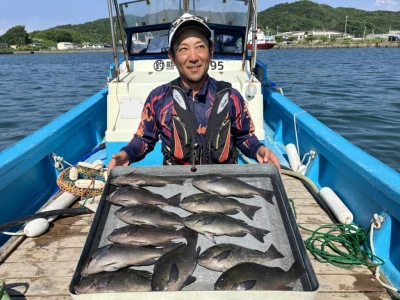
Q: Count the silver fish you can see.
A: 12